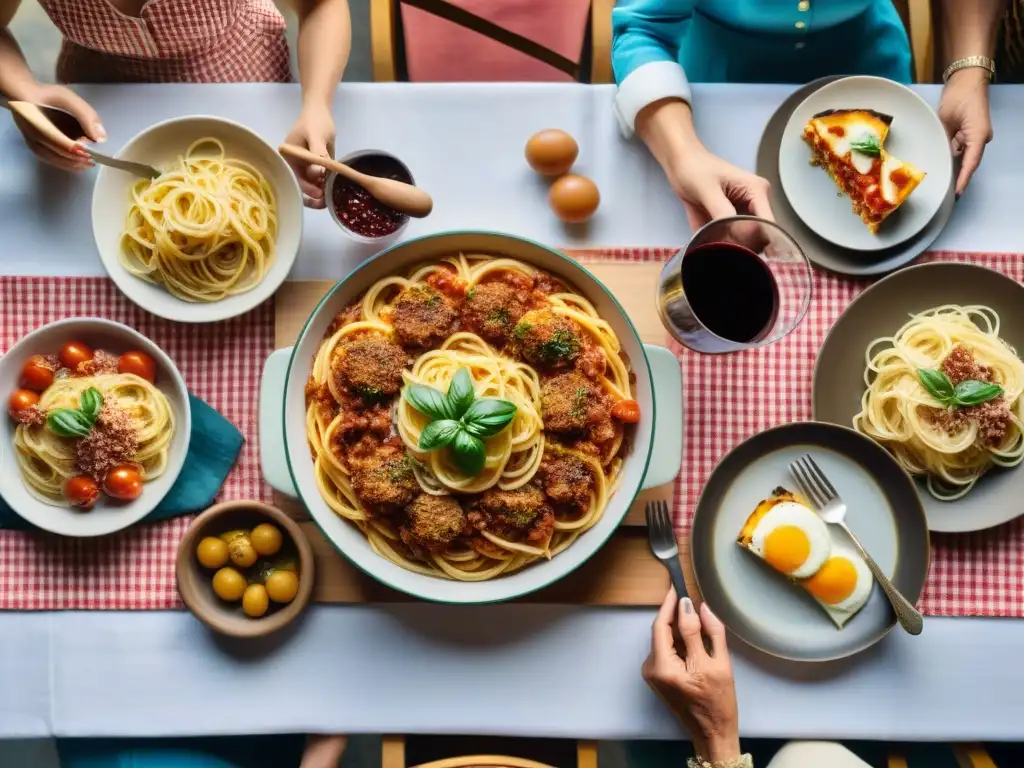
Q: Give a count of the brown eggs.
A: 2